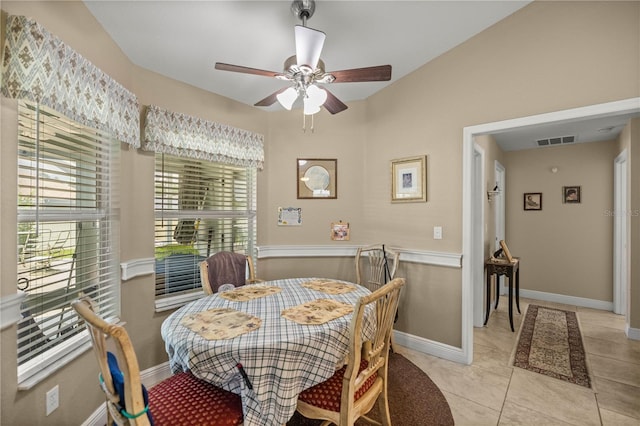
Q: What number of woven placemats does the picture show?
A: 4